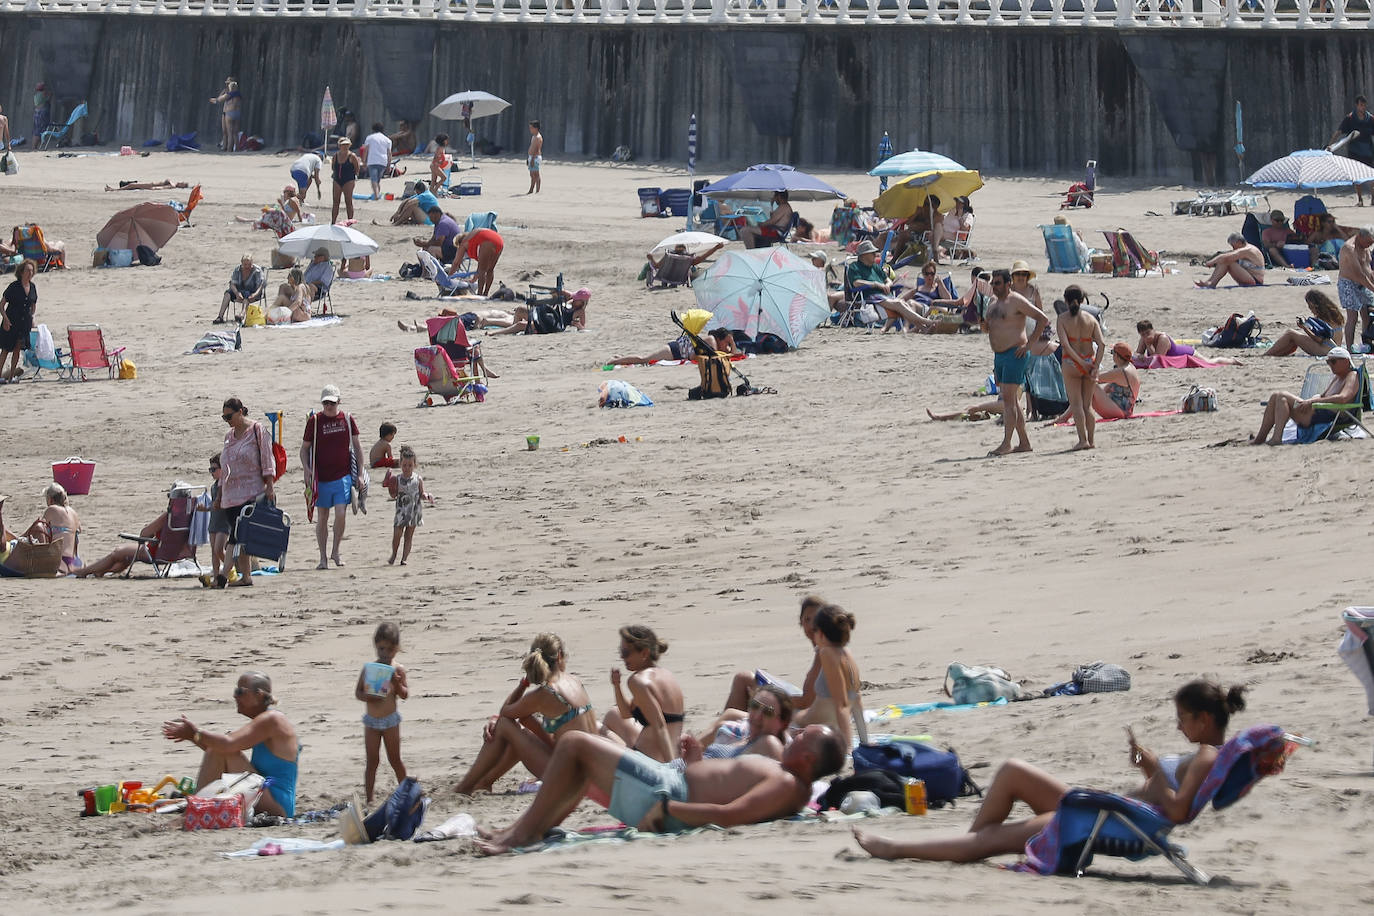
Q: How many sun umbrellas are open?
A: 9